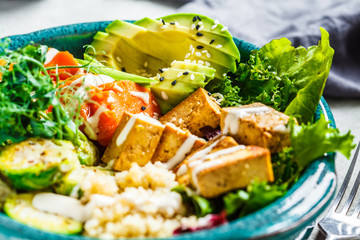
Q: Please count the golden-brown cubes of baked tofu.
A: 6